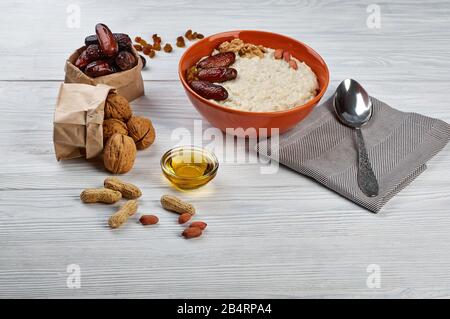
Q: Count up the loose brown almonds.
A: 4